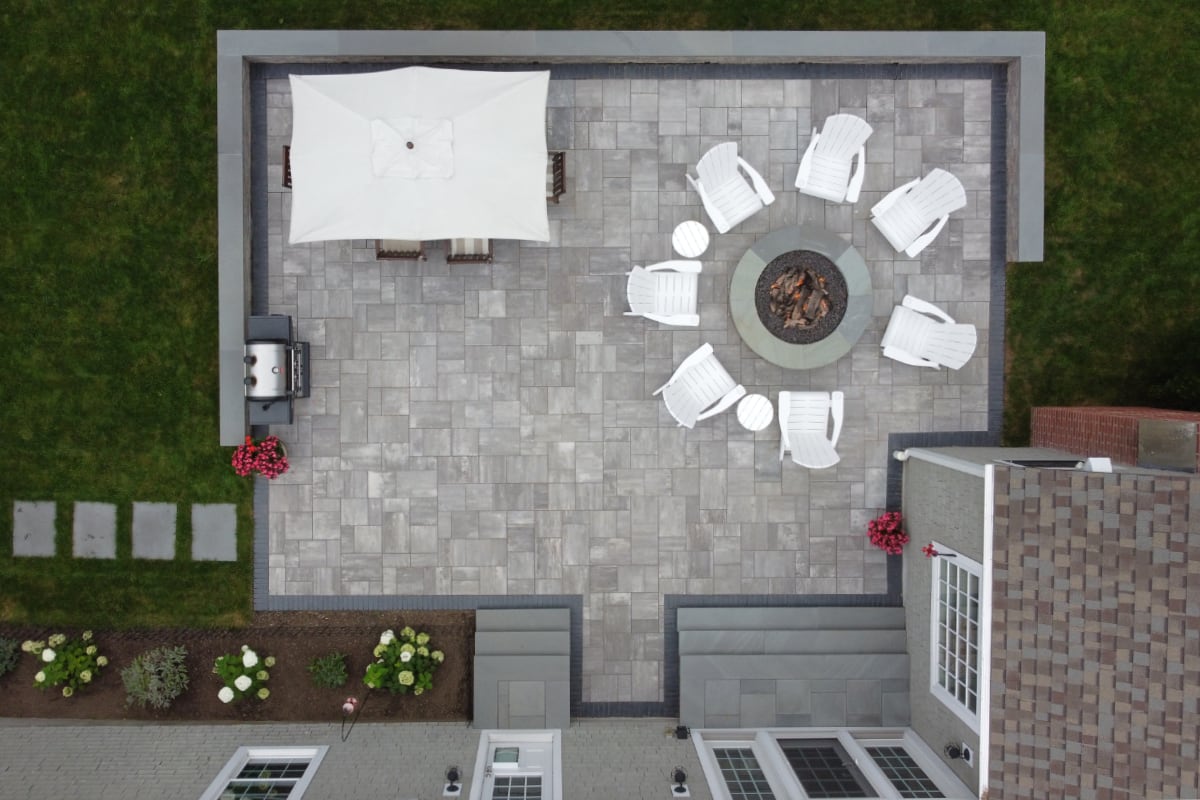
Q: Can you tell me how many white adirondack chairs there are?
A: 7